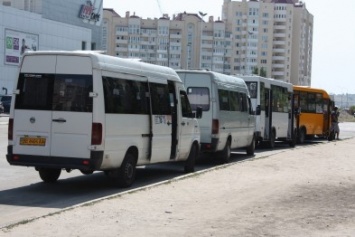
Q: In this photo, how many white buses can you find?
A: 3